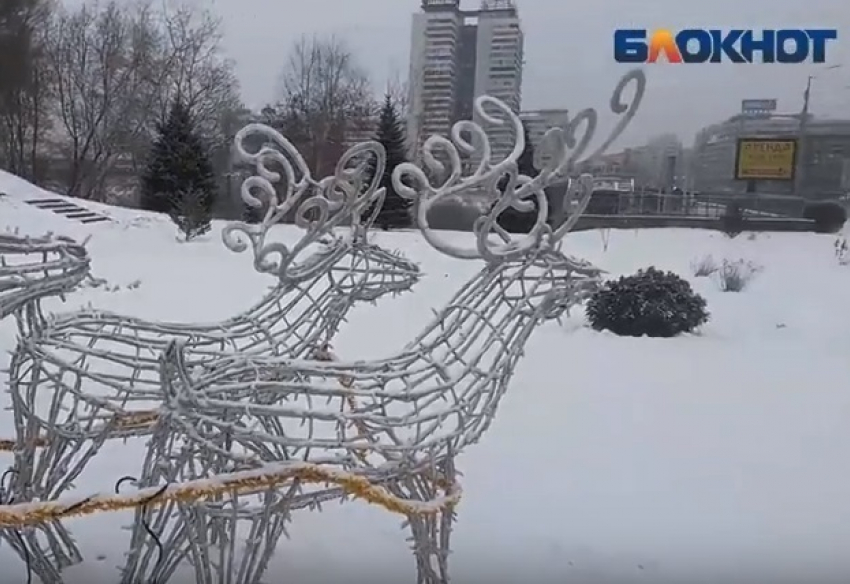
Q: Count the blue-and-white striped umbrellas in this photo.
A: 0